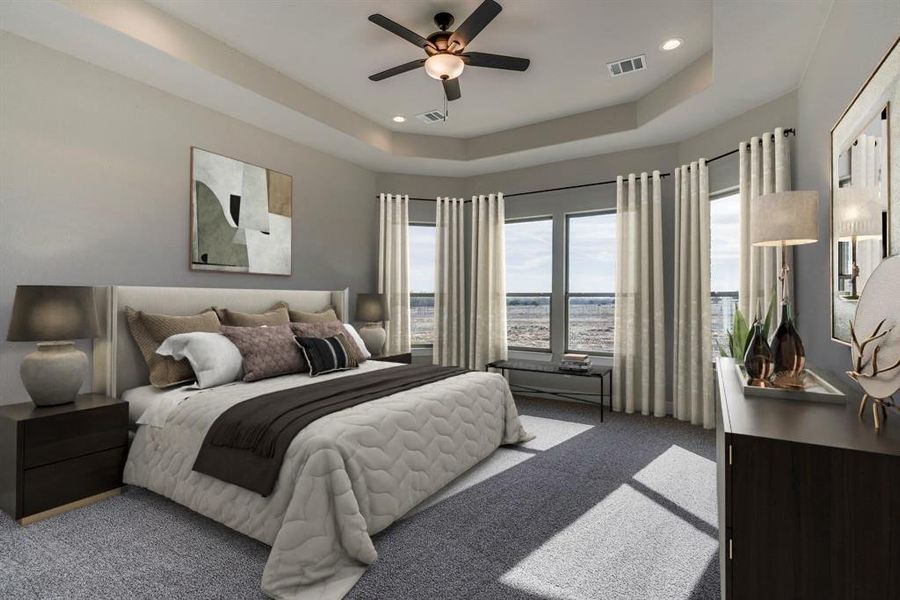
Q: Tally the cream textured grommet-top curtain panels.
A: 6